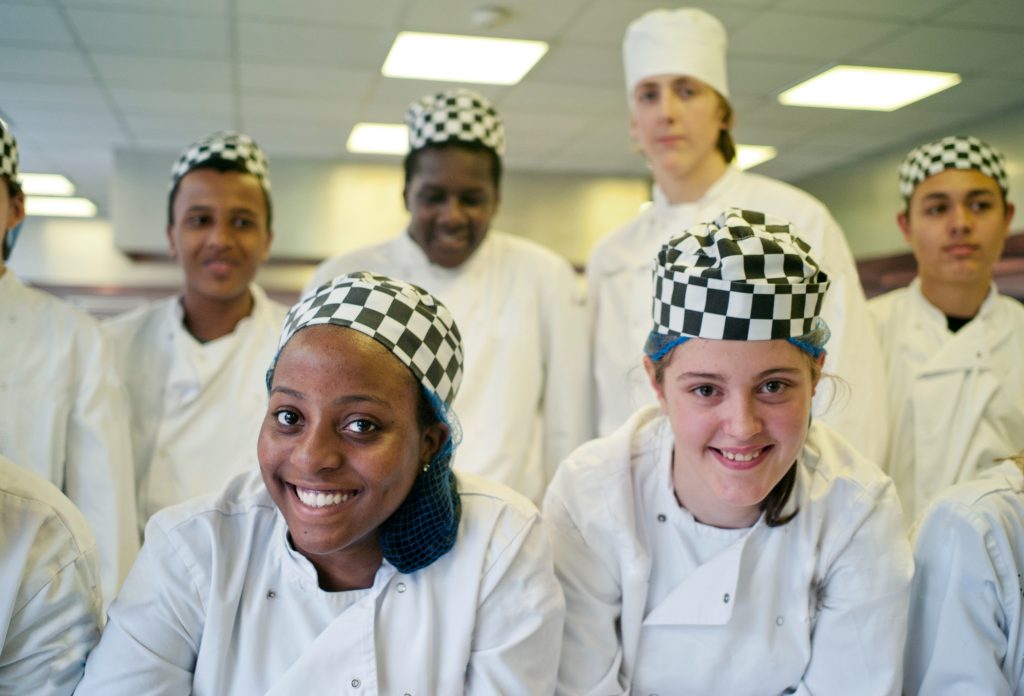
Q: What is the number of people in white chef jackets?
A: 9